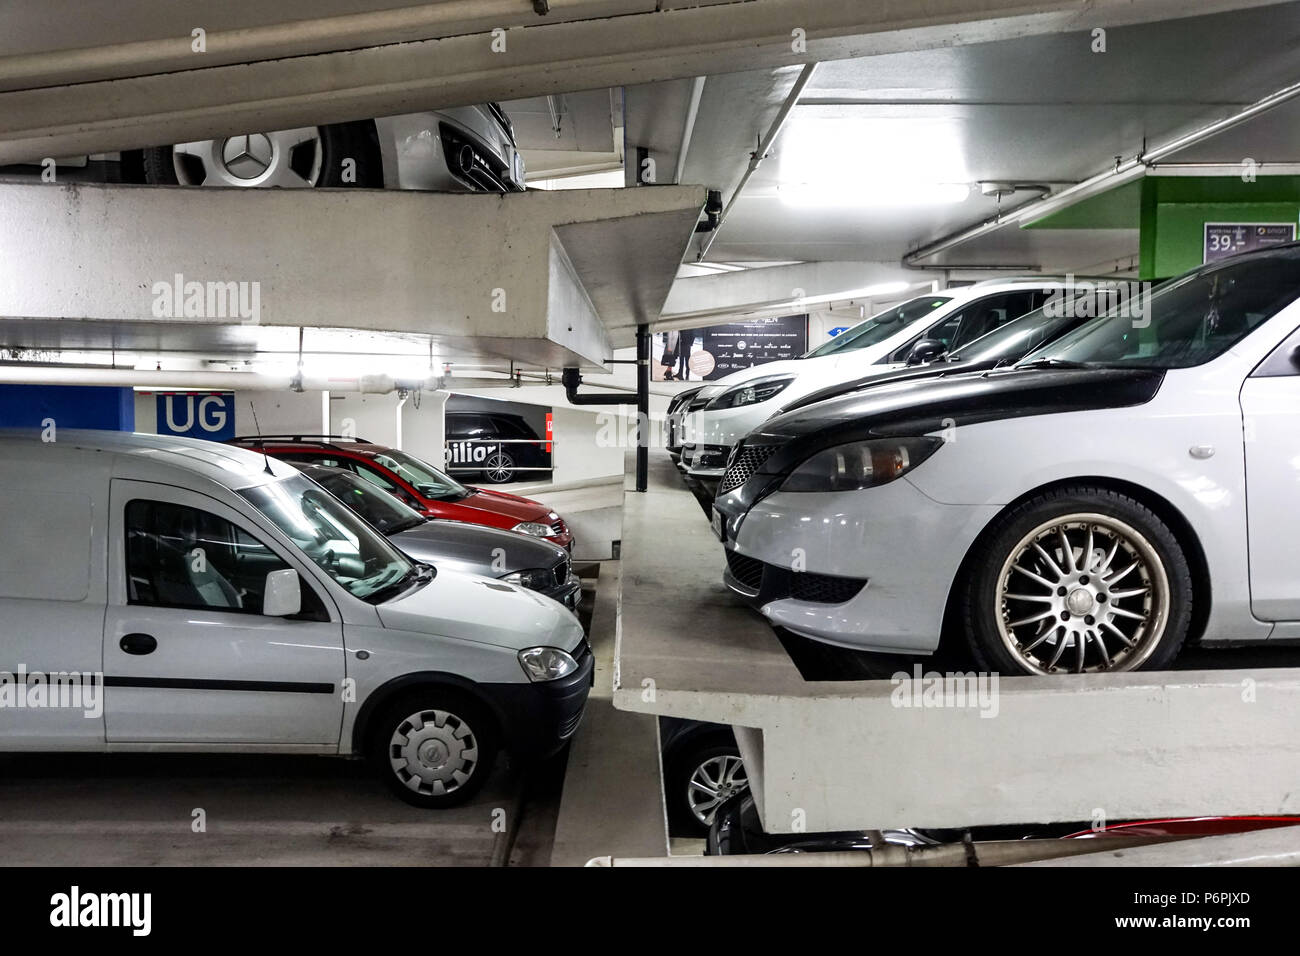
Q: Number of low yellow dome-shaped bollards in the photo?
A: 0